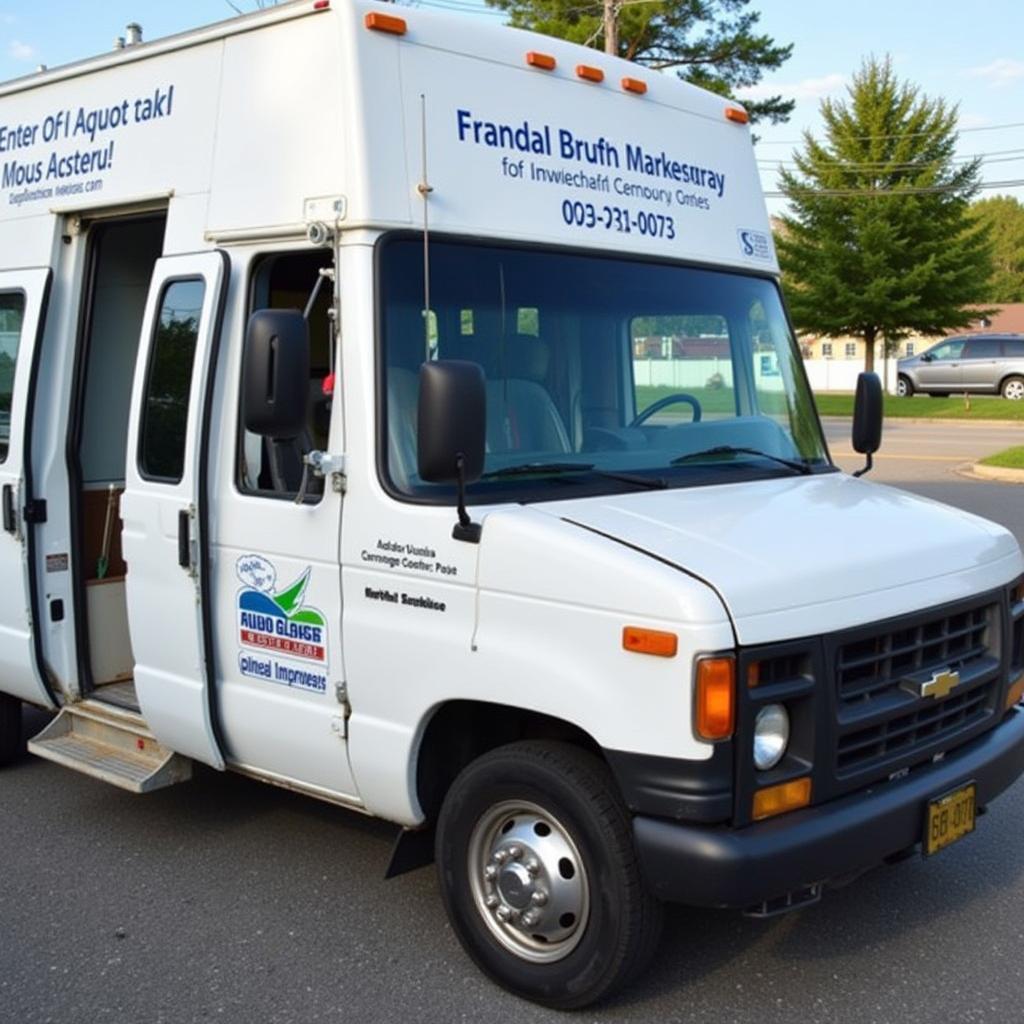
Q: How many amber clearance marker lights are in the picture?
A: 5